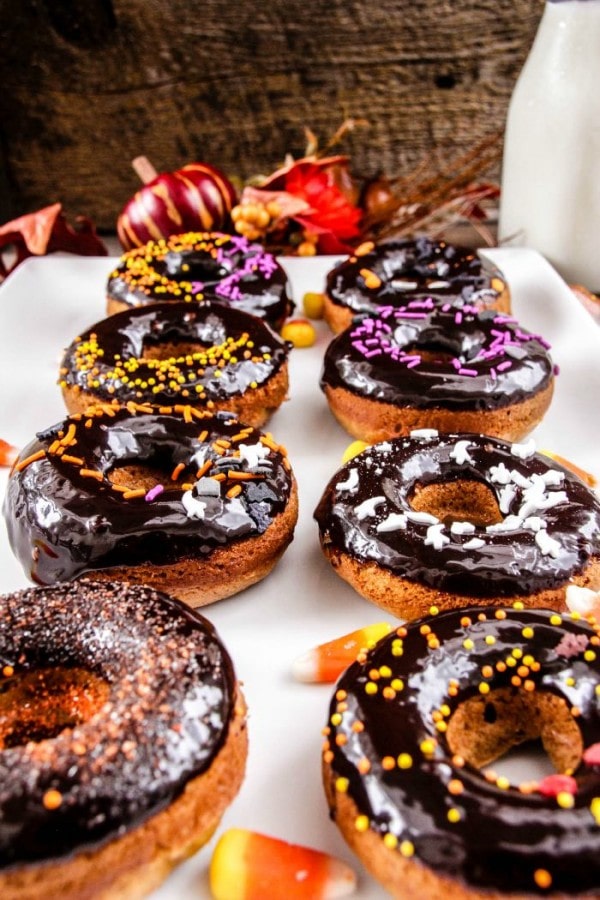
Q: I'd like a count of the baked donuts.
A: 8